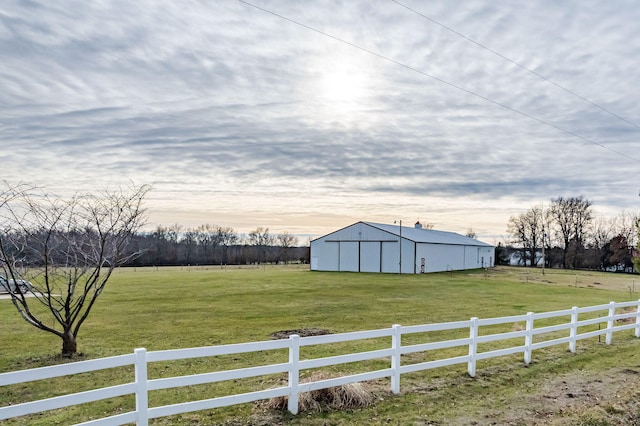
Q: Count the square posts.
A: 8